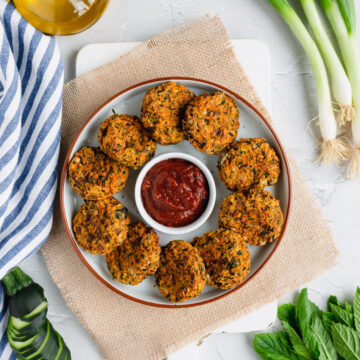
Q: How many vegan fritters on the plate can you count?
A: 10